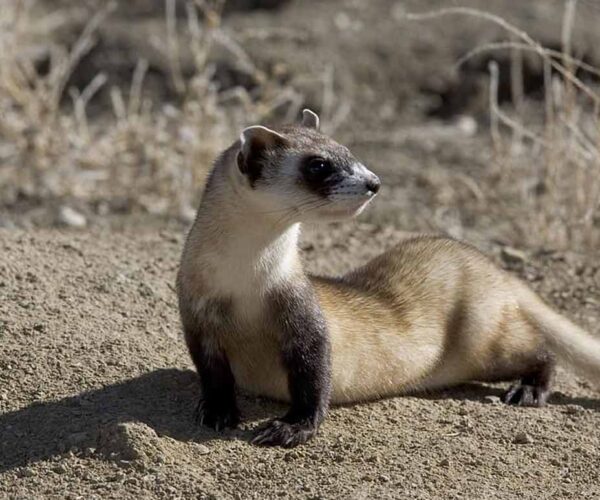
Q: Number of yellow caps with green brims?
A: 0